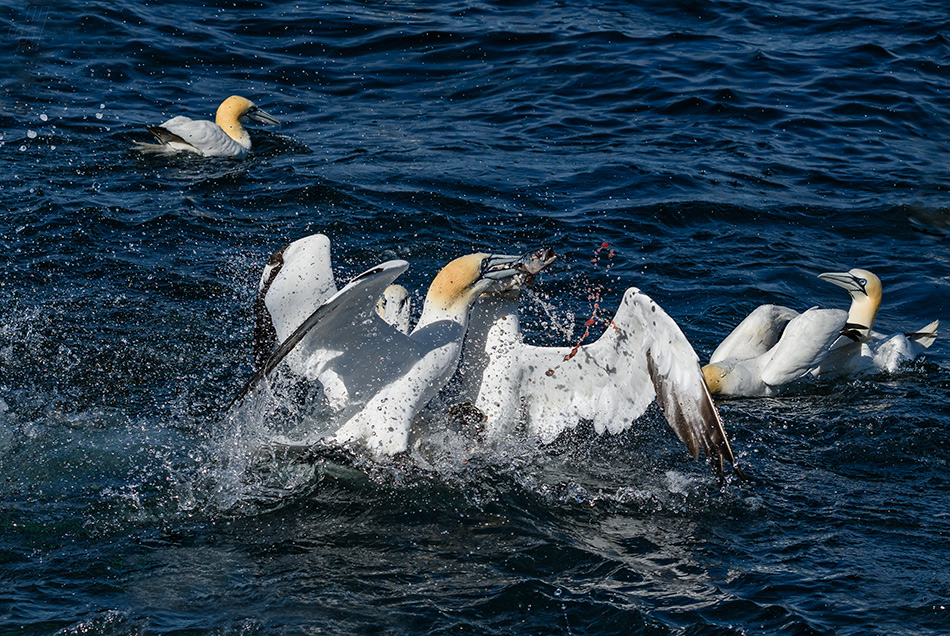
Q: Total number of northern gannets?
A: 6